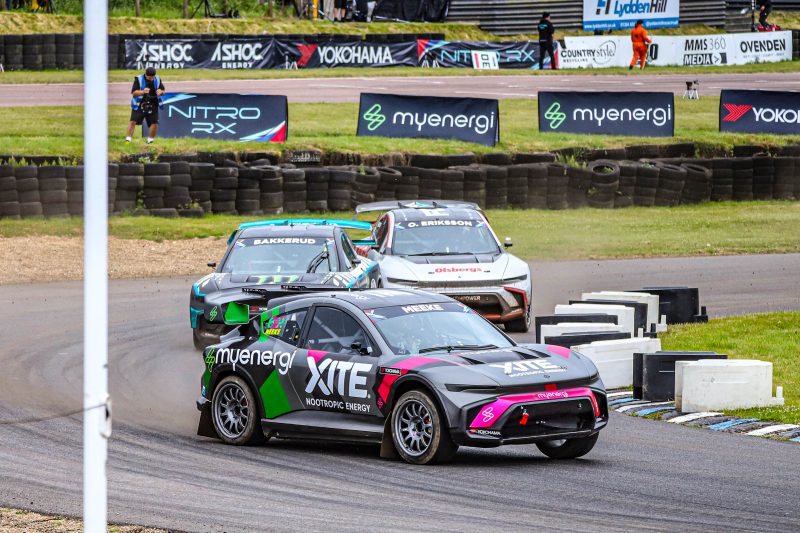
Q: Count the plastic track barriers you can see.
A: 10